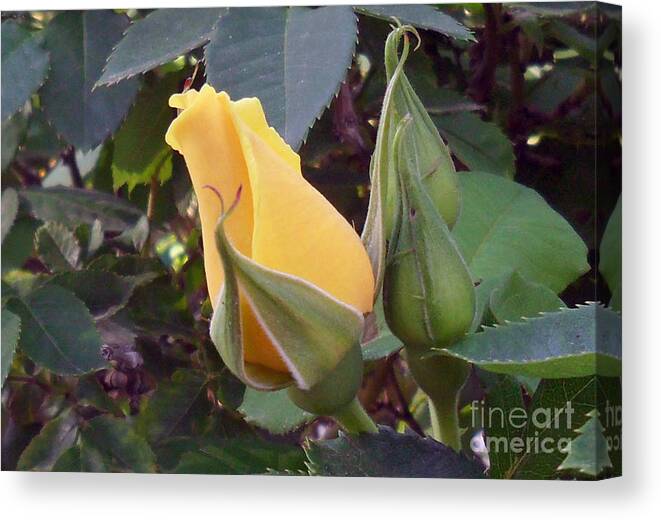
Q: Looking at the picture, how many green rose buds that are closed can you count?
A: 2